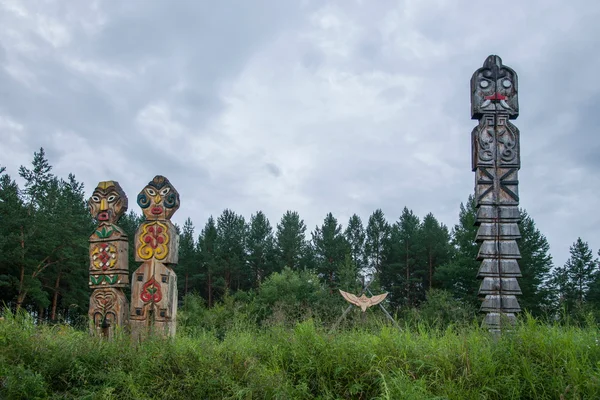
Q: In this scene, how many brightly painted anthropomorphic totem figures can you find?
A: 2